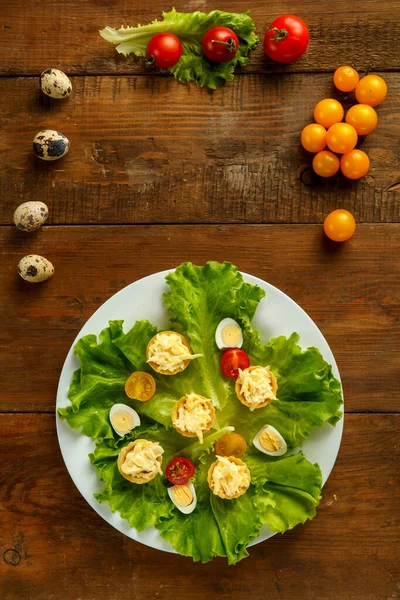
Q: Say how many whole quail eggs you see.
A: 4